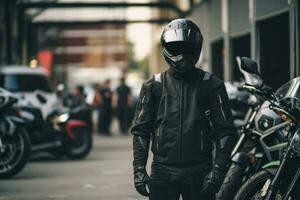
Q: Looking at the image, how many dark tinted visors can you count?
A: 1